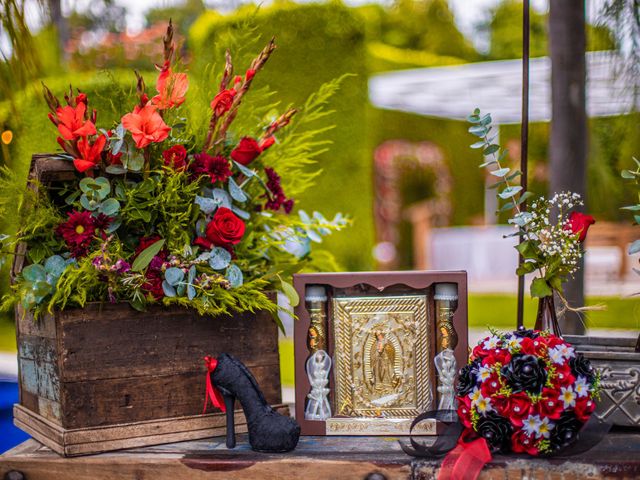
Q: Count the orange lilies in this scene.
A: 4